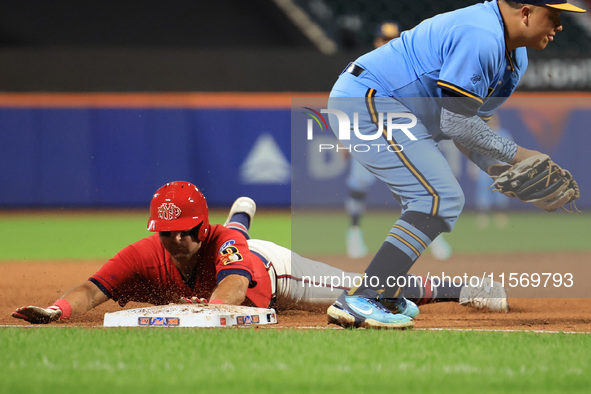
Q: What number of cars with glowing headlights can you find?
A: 0